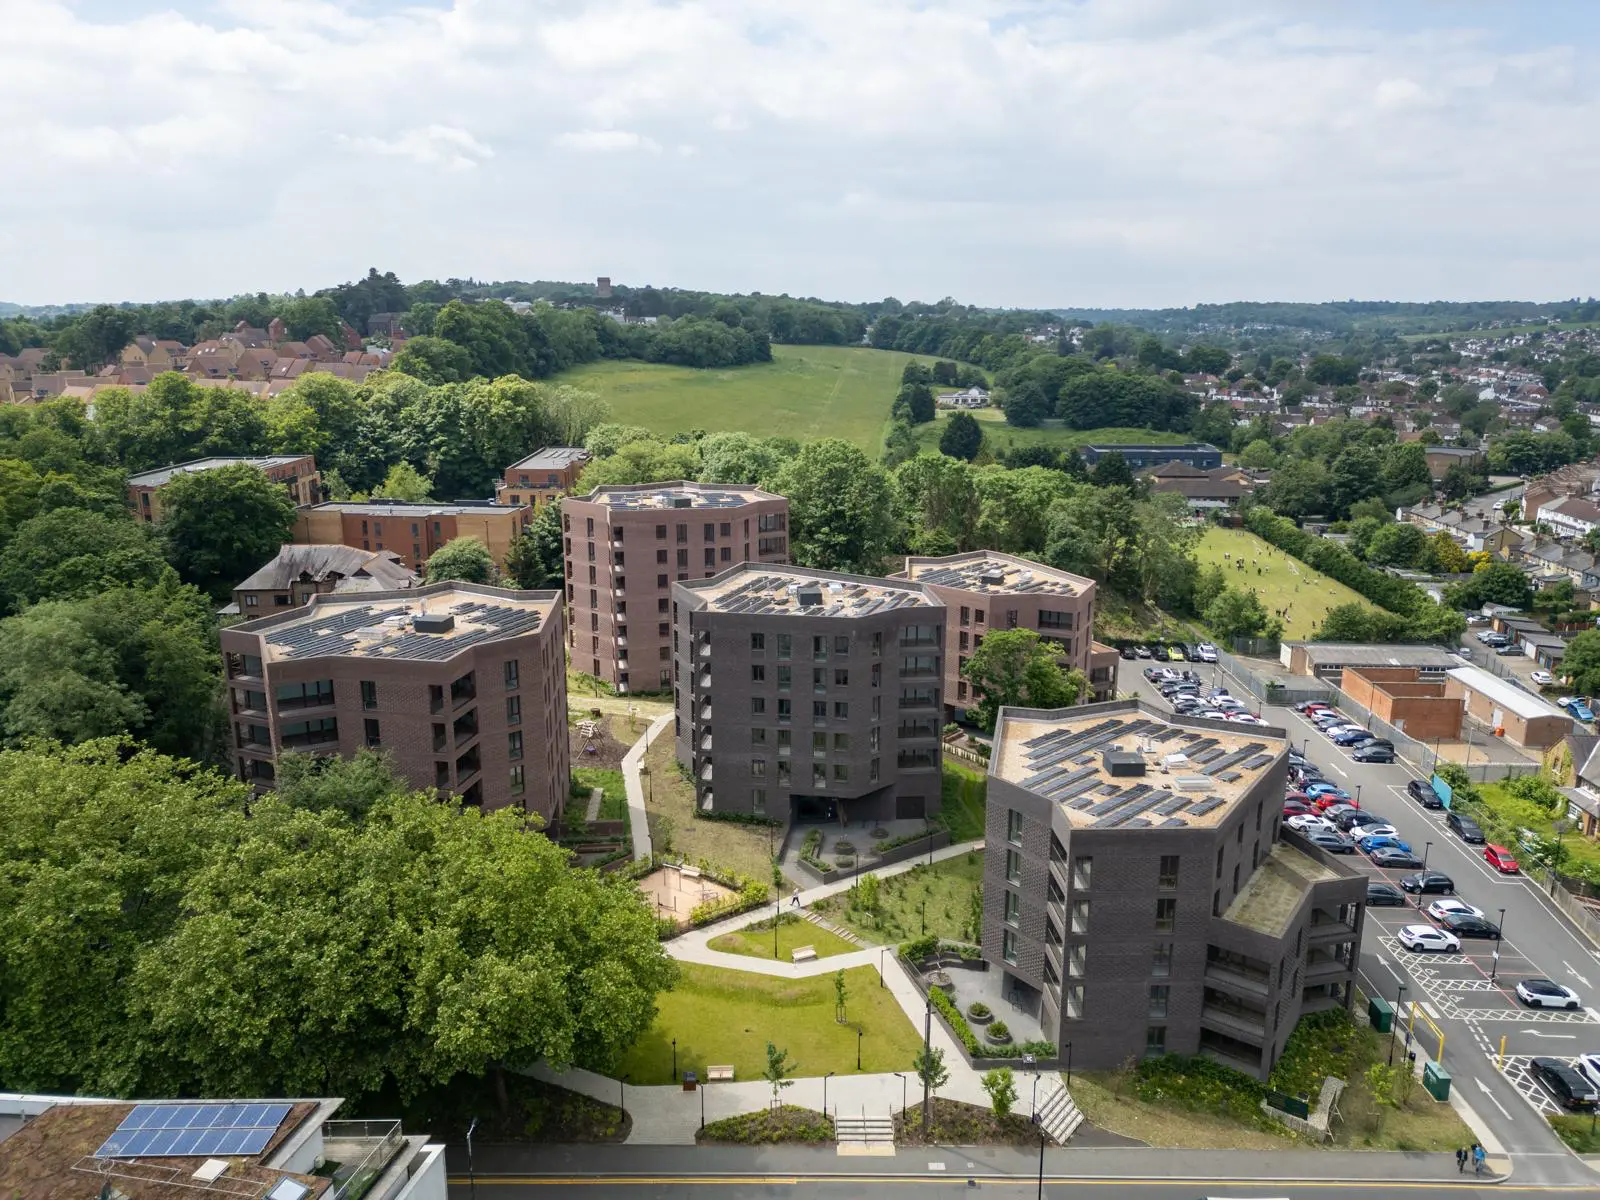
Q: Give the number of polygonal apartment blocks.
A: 5